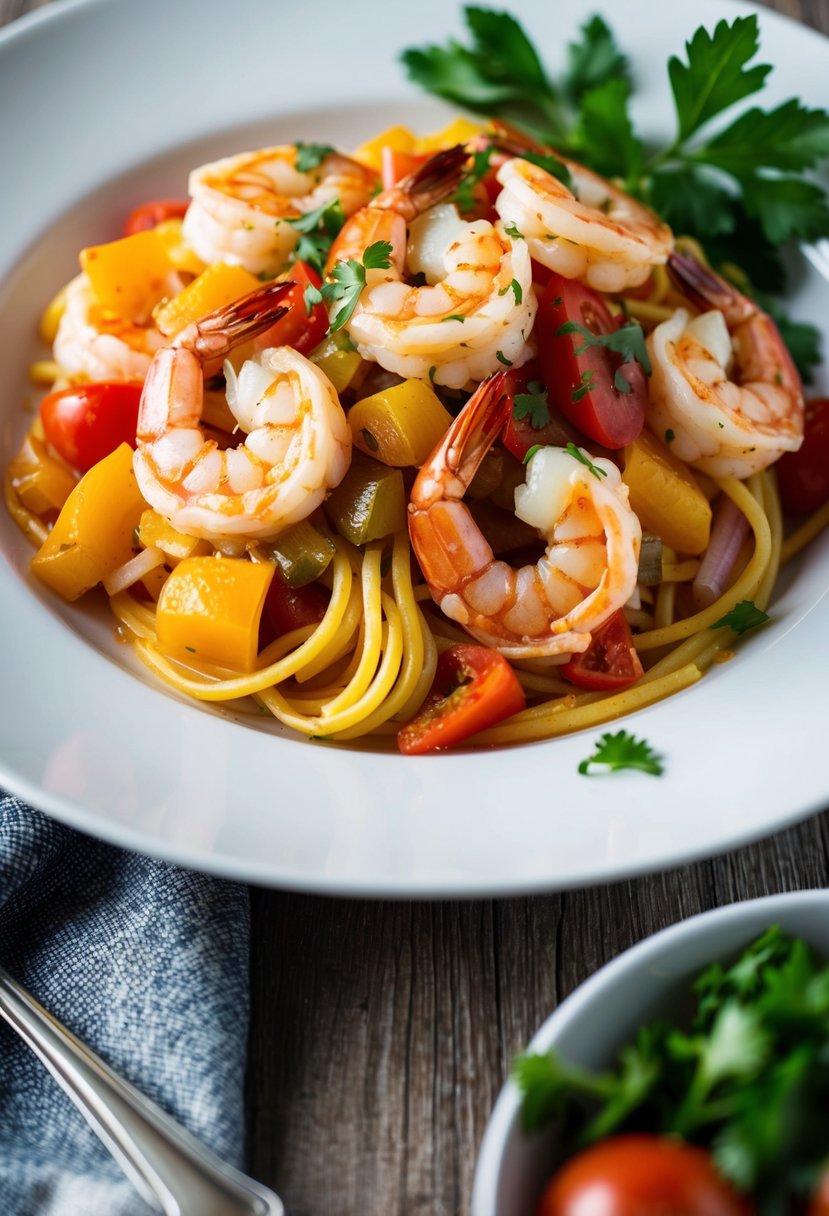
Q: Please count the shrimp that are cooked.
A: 7